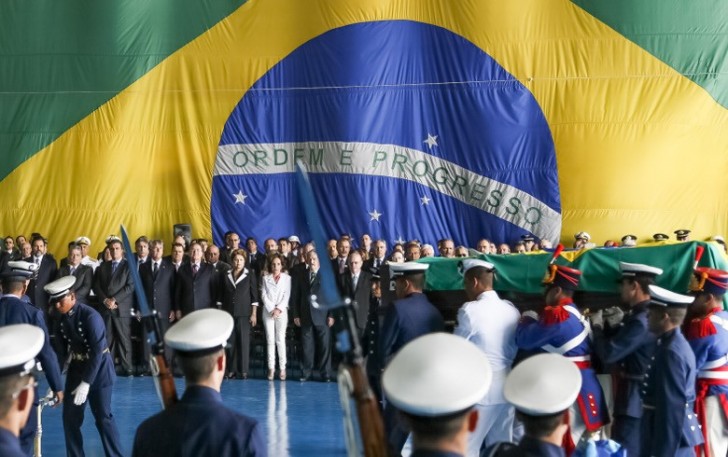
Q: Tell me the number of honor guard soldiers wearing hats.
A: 12